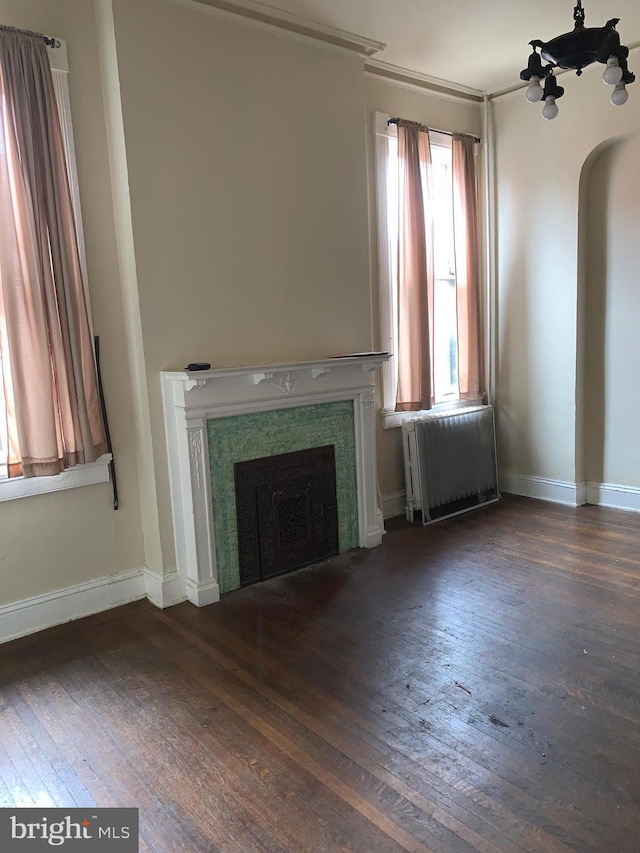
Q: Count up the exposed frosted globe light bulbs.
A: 4